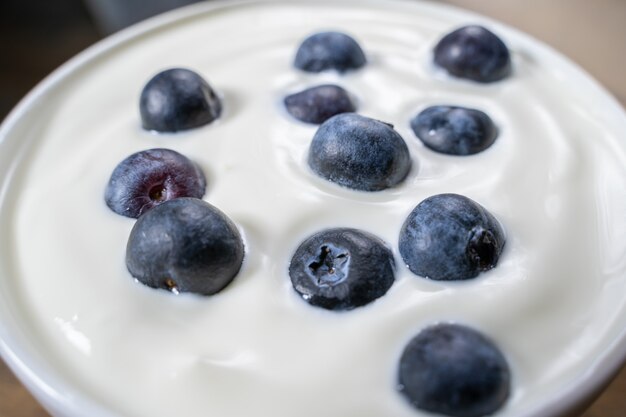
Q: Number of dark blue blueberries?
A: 11